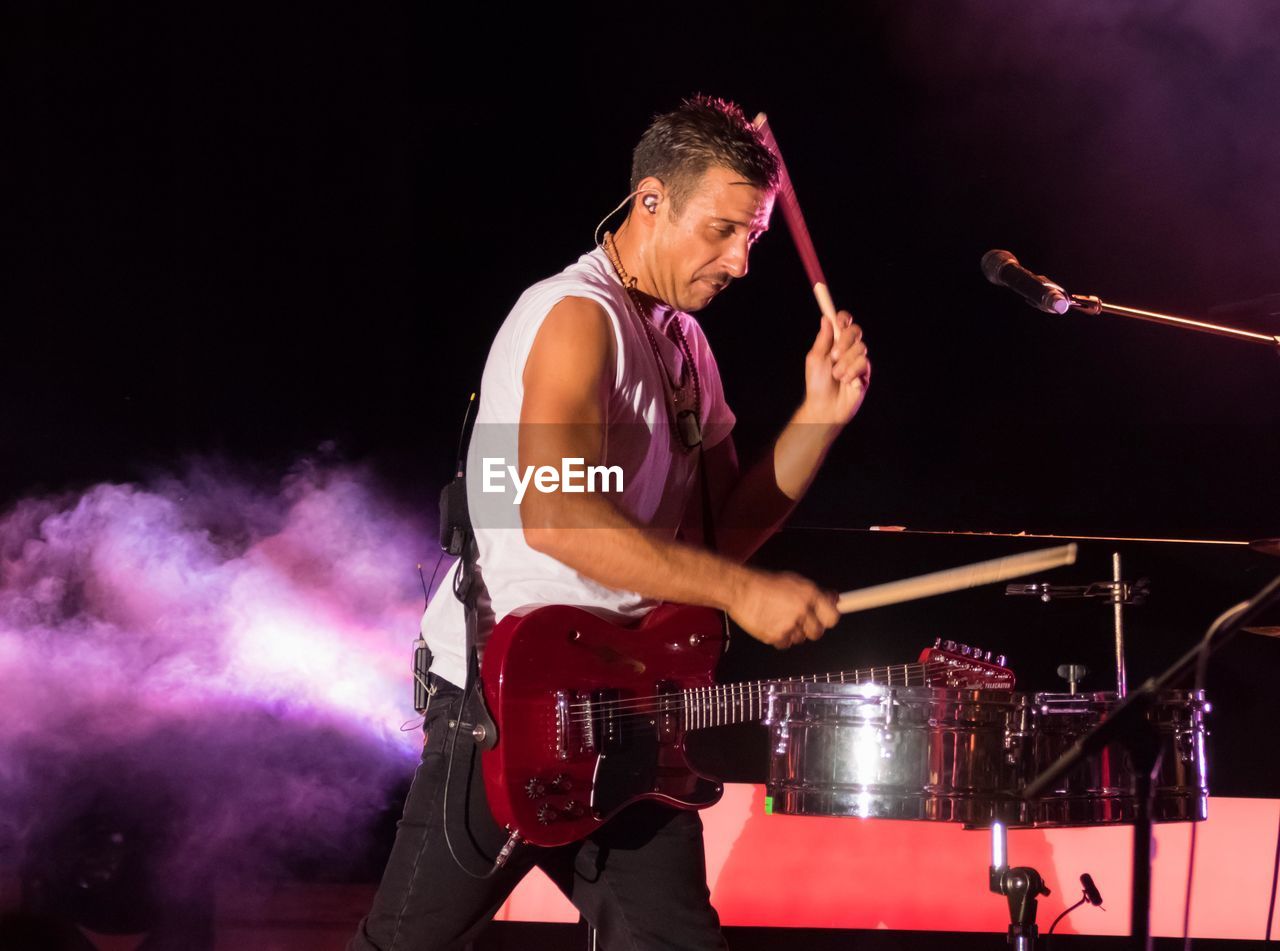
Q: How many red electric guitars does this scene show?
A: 1